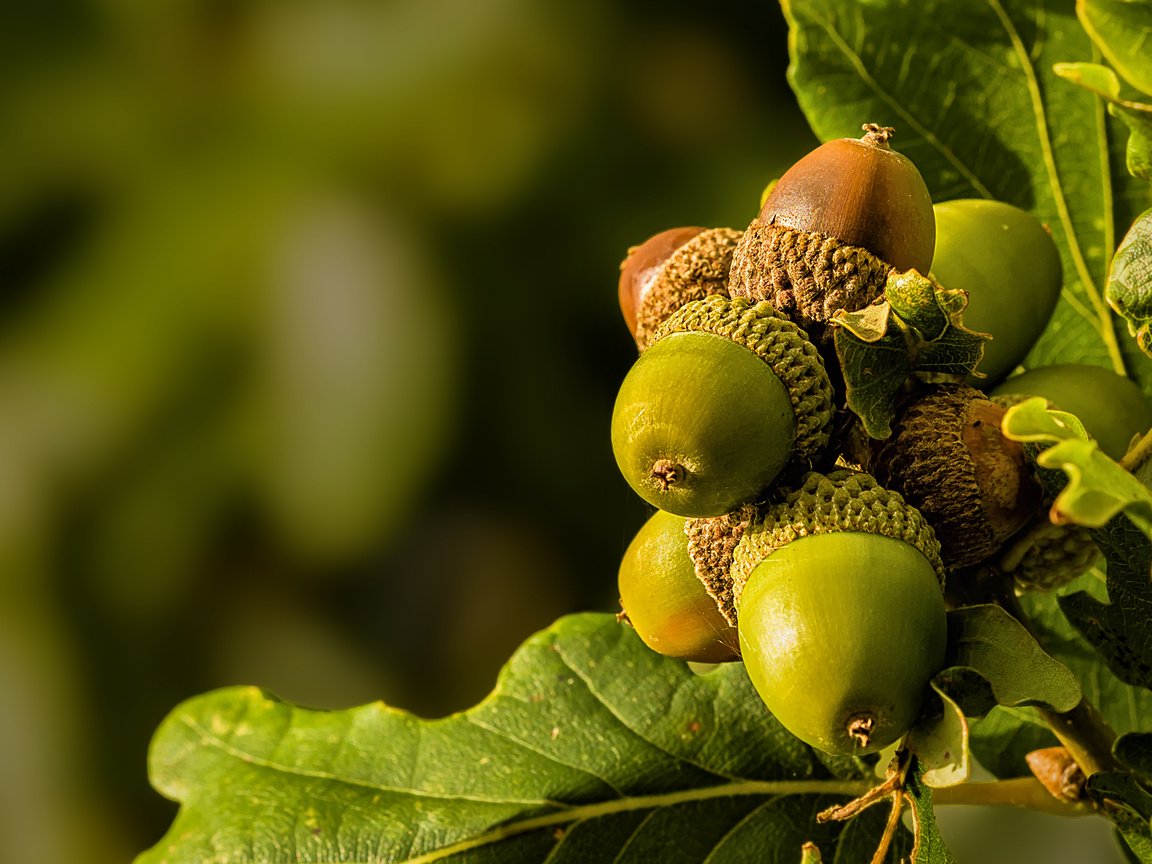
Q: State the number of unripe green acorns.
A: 5